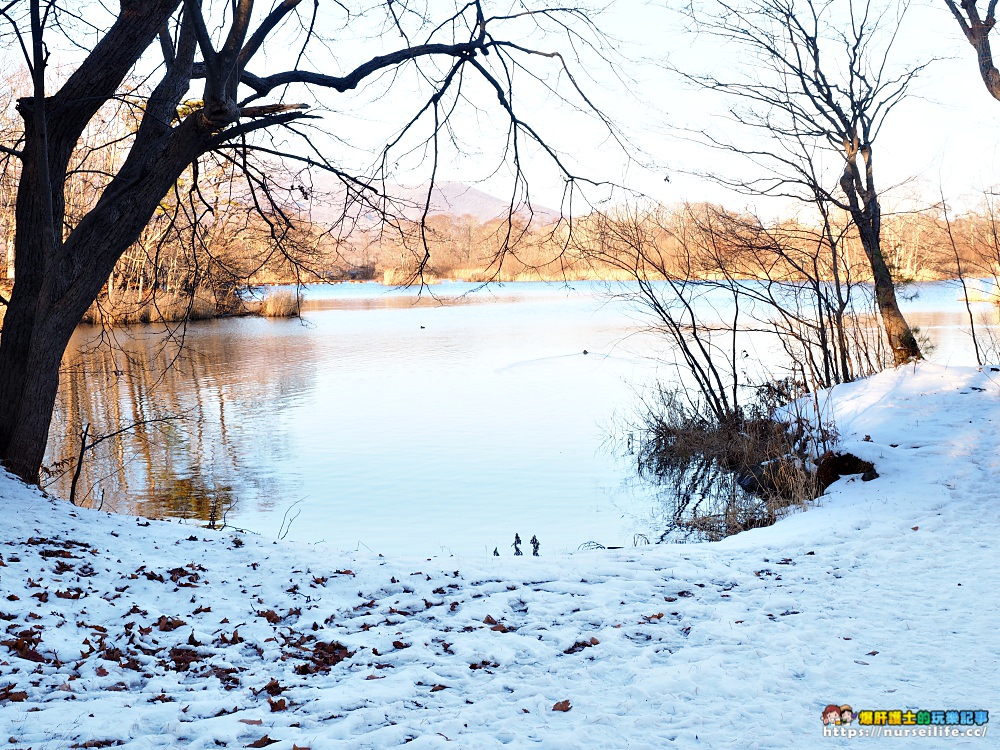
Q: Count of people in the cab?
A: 0